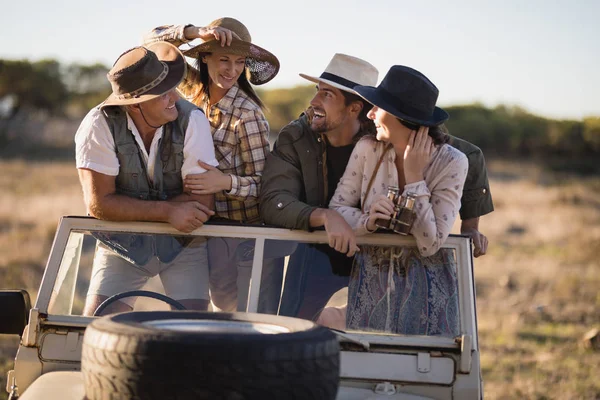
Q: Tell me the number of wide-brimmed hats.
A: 4